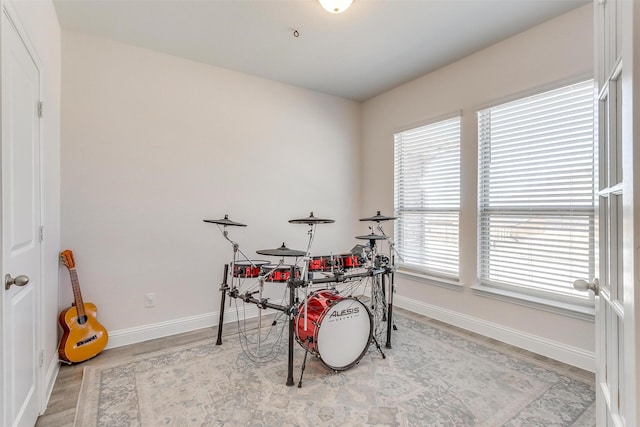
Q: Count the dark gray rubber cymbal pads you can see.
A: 5